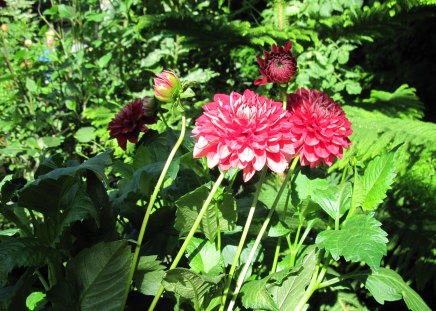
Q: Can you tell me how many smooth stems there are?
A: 4